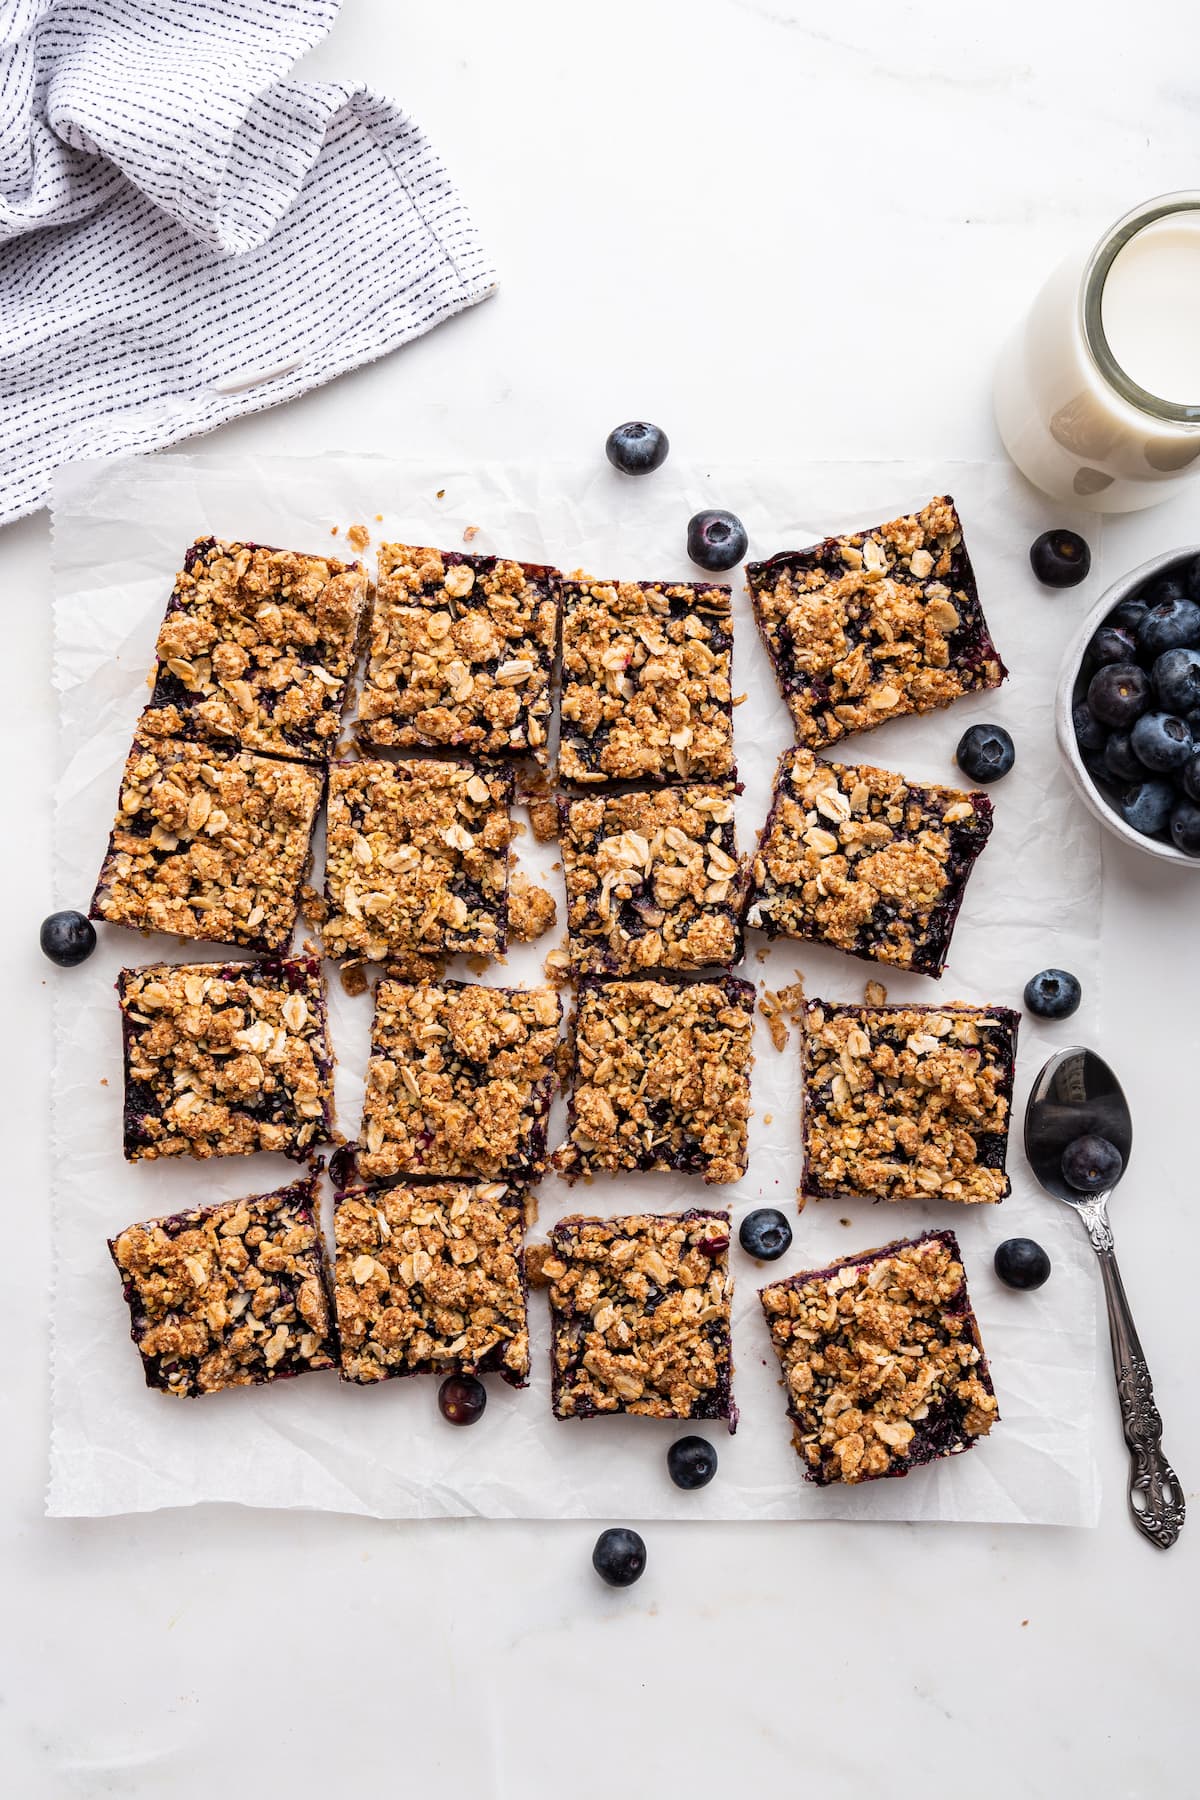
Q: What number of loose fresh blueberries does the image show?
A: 12